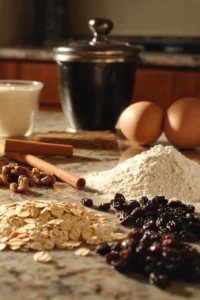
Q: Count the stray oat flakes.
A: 2